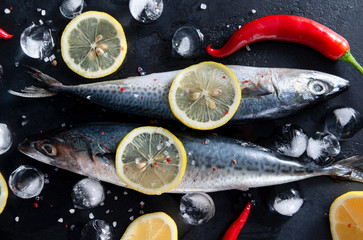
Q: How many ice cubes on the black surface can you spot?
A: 13